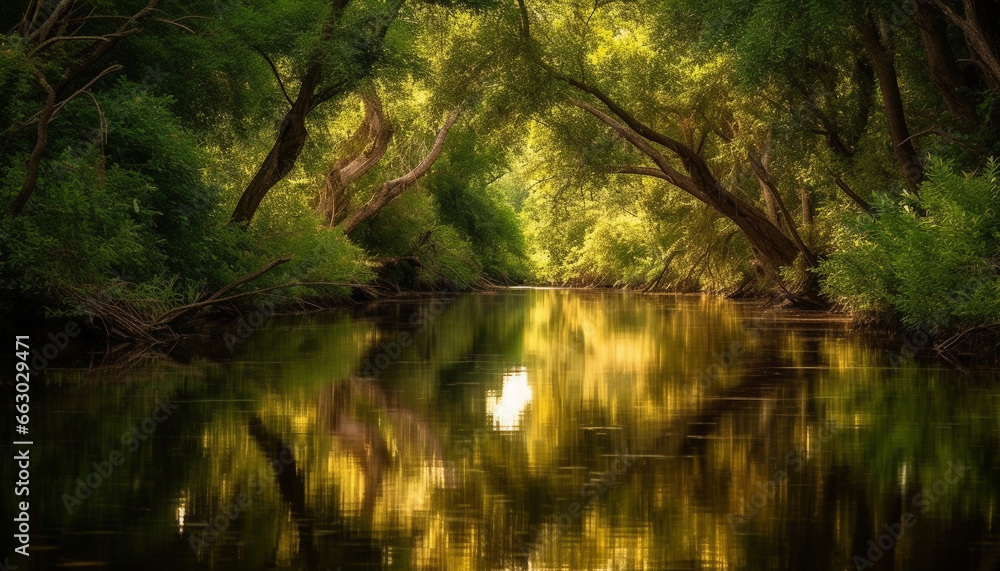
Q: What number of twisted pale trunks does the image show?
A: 2